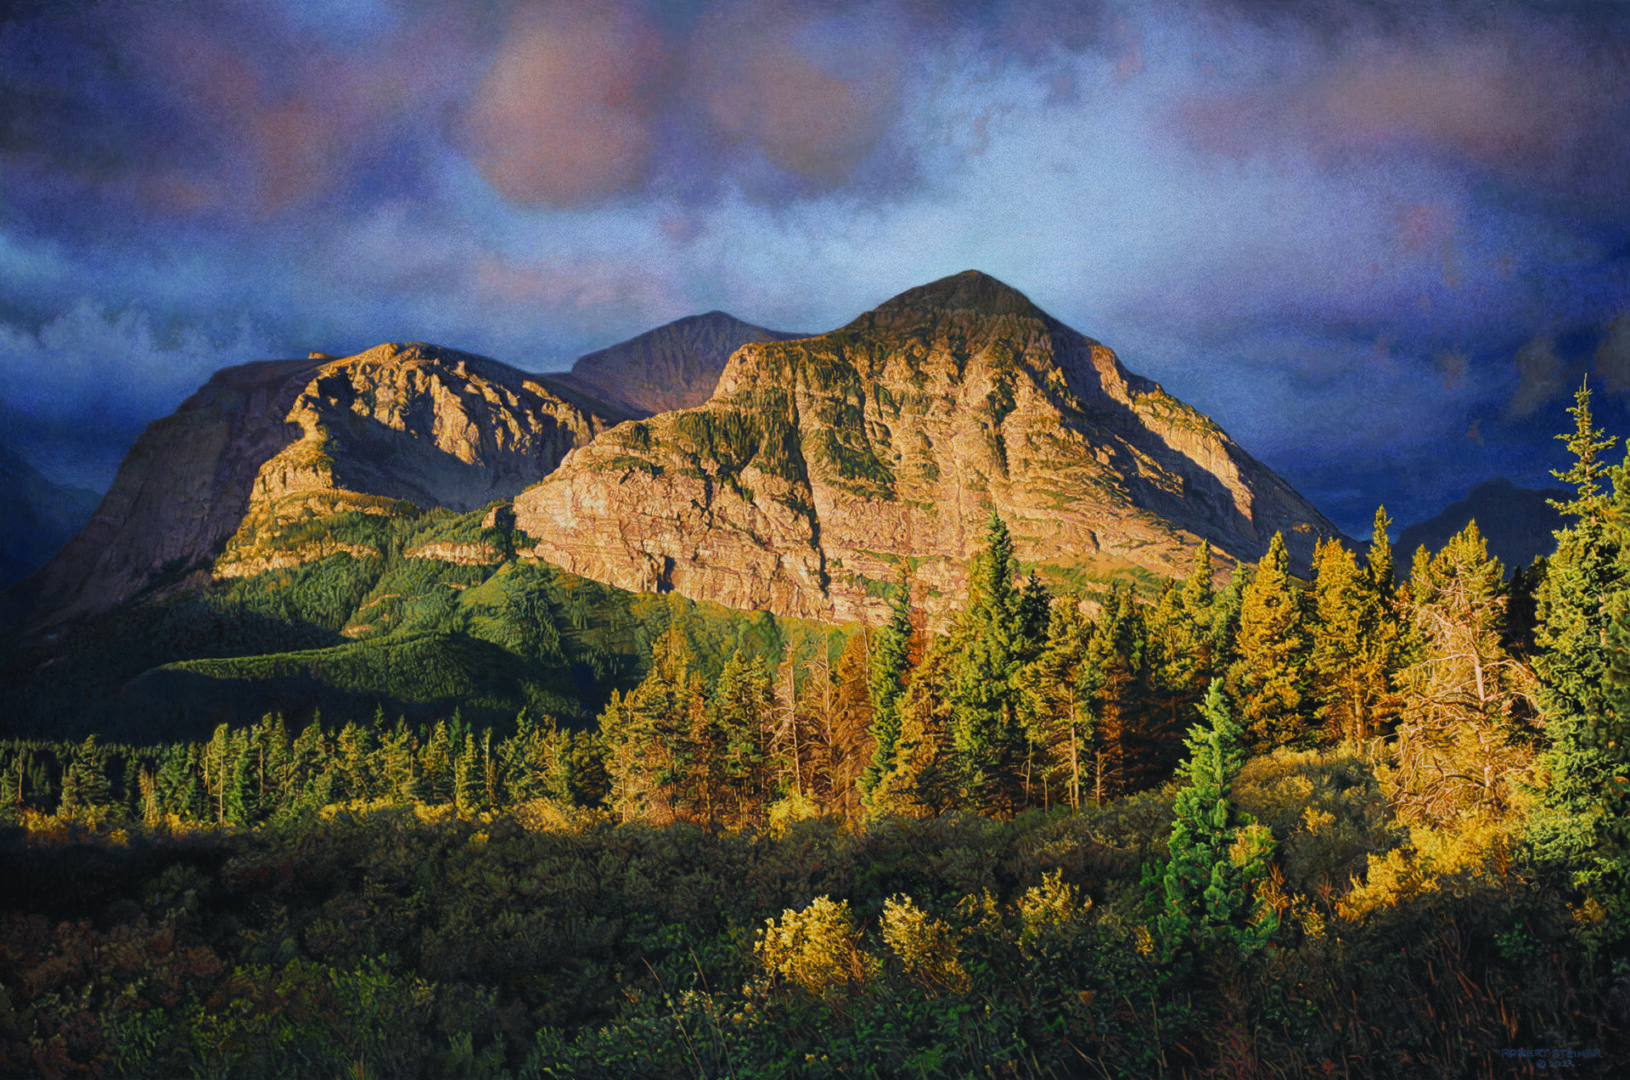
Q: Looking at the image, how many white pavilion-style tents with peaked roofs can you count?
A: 0